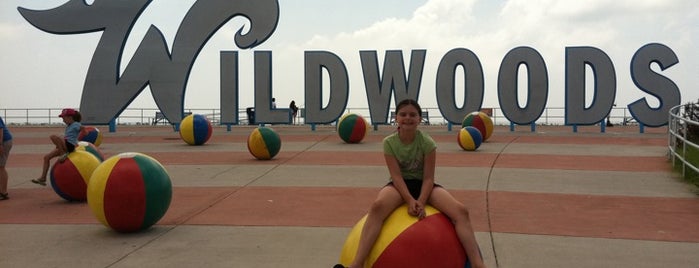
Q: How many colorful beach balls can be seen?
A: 10